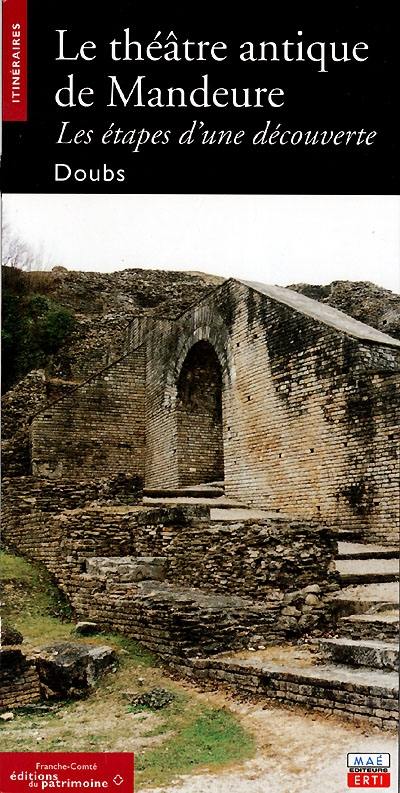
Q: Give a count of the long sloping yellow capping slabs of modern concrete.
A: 0